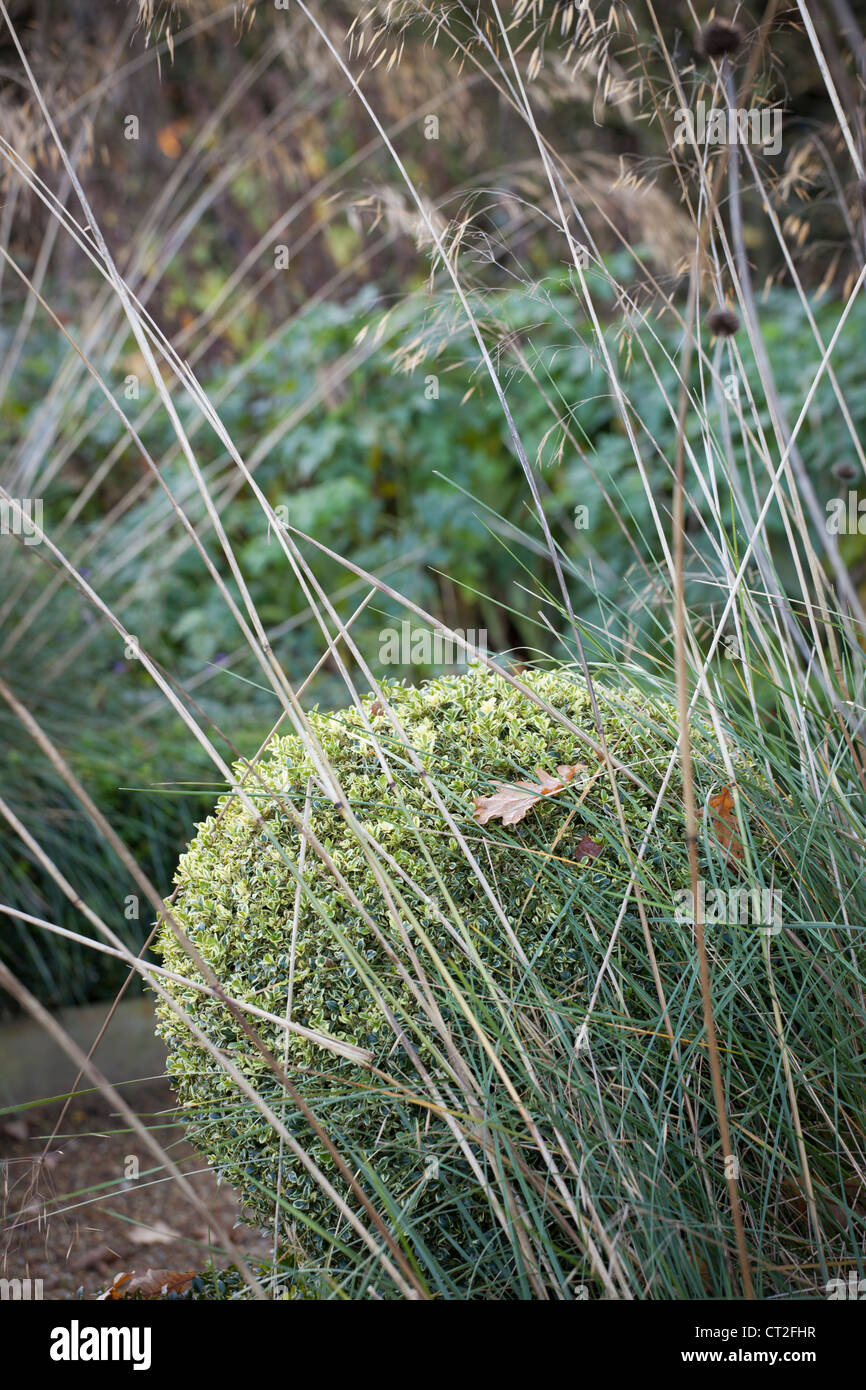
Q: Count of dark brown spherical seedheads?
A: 3